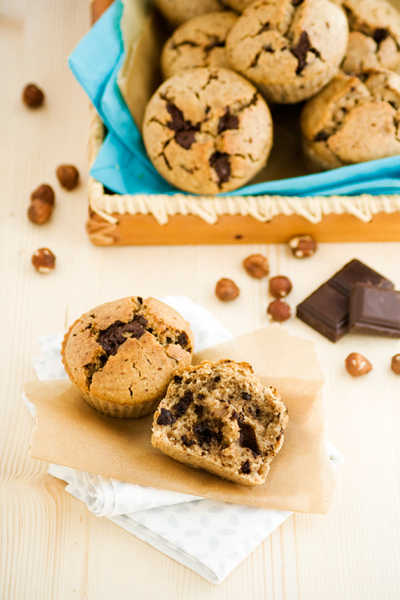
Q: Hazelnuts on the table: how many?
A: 12